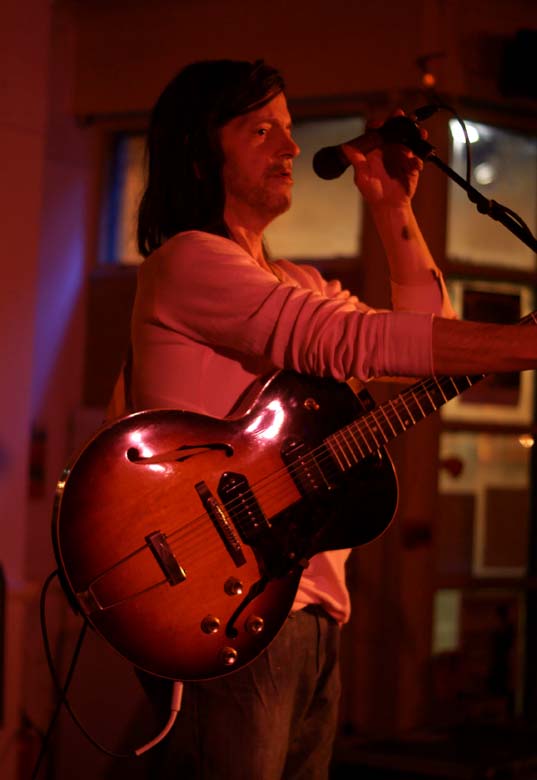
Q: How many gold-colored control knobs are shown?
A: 4